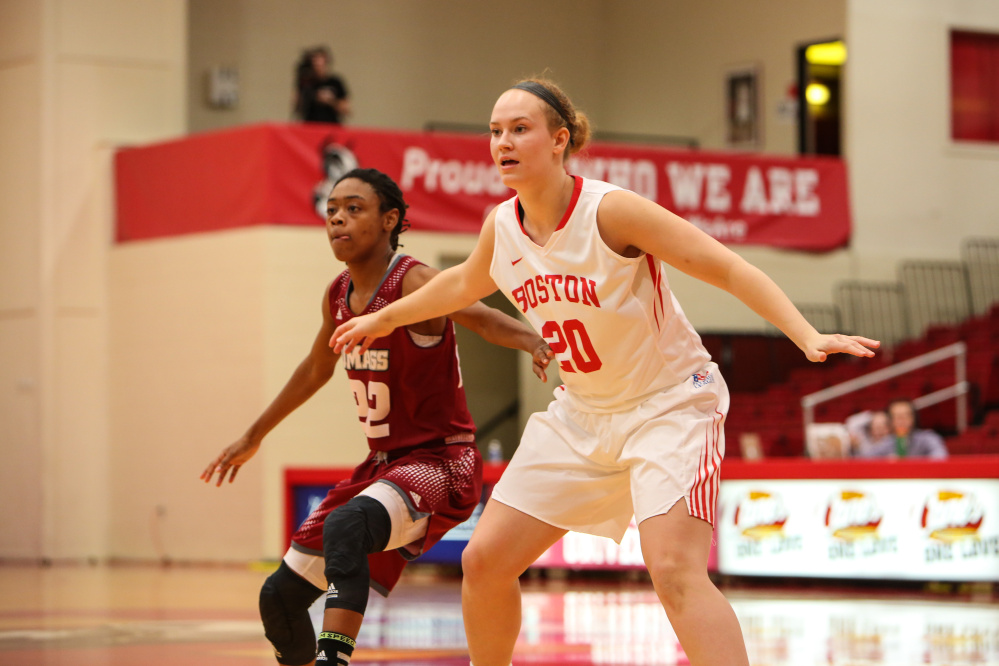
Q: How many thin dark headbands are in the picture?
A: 1